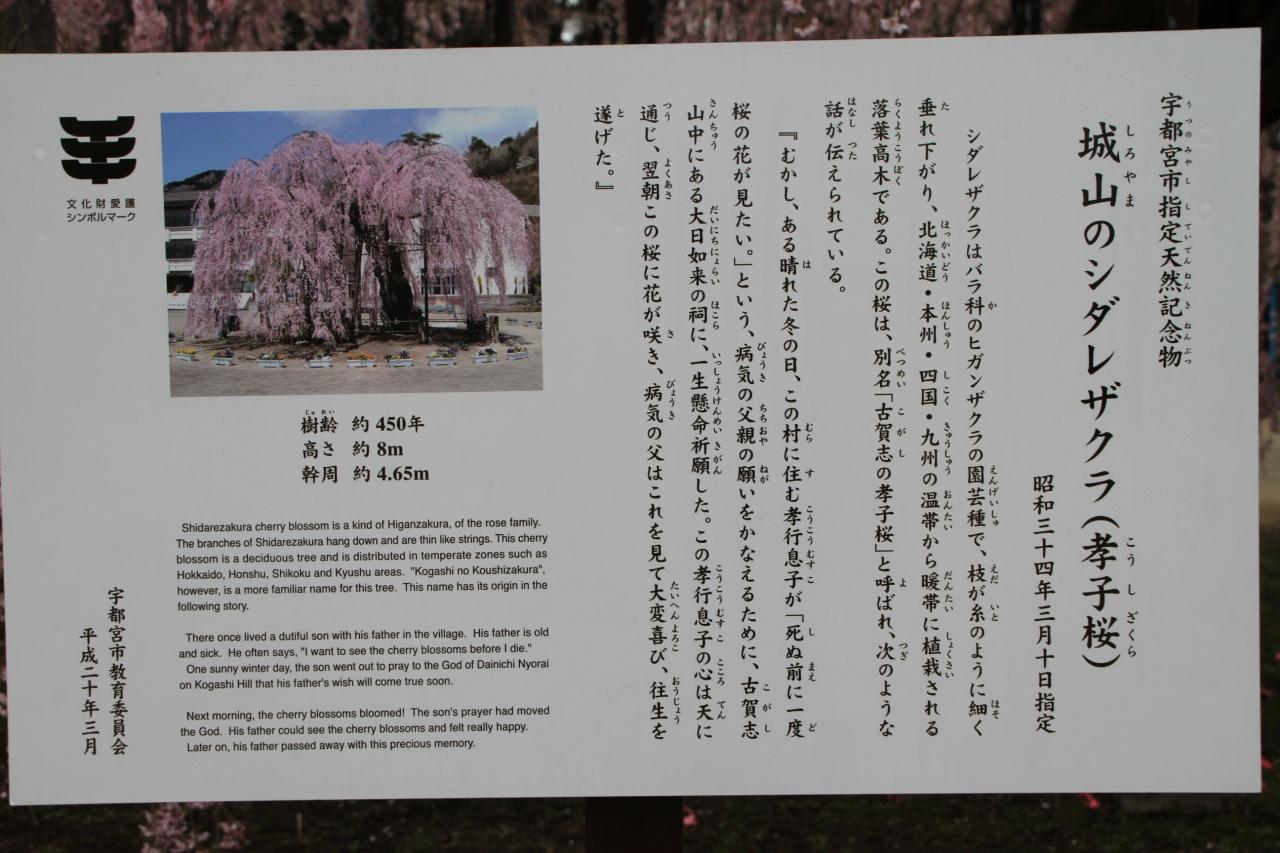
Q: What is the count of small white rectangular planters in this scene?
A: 9